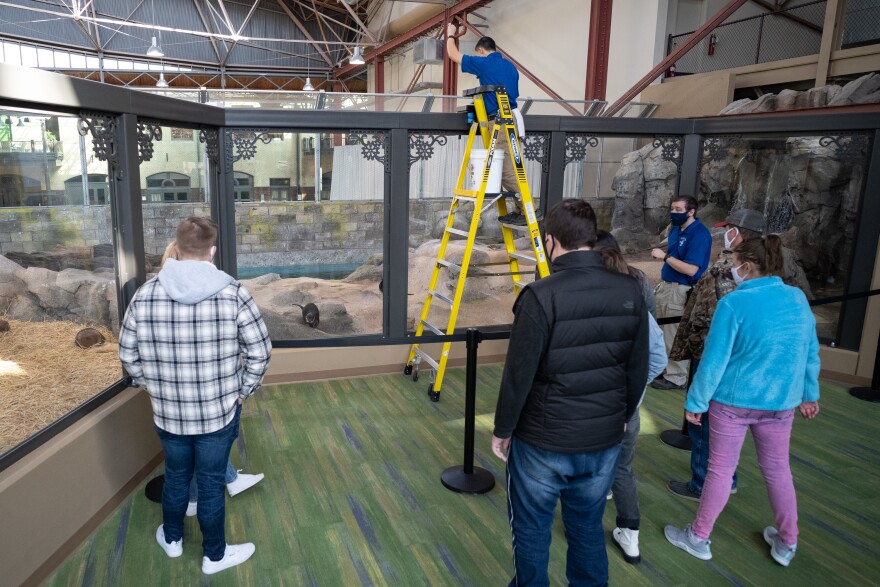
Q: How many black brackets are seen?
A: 11